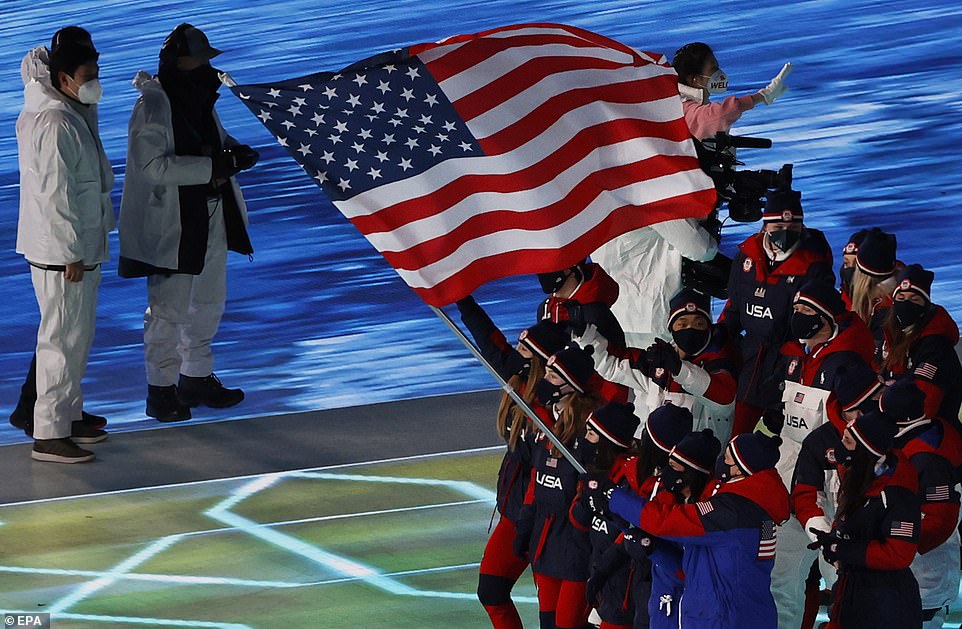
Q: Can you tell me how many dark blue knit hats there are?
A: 15